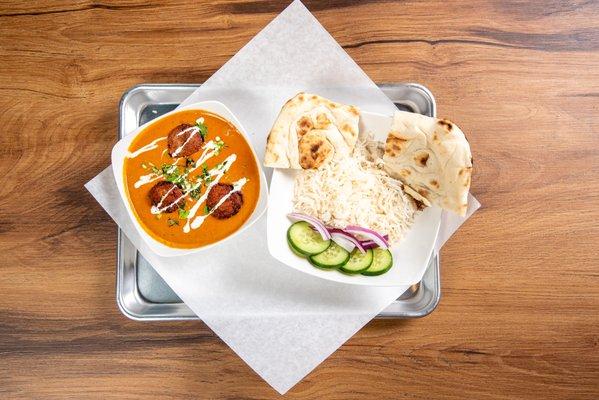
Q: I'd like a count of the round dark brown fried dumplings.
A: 3